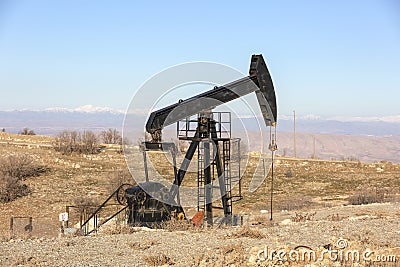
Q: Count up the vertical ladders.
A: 2